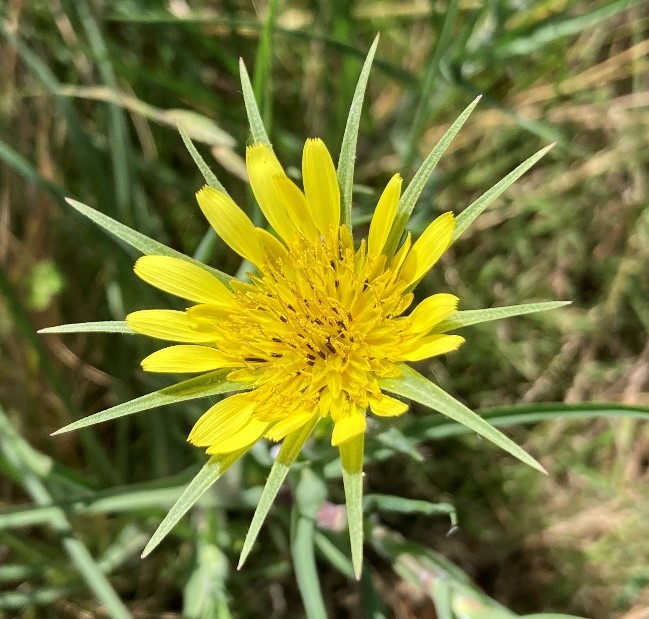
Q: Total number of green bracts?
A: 13